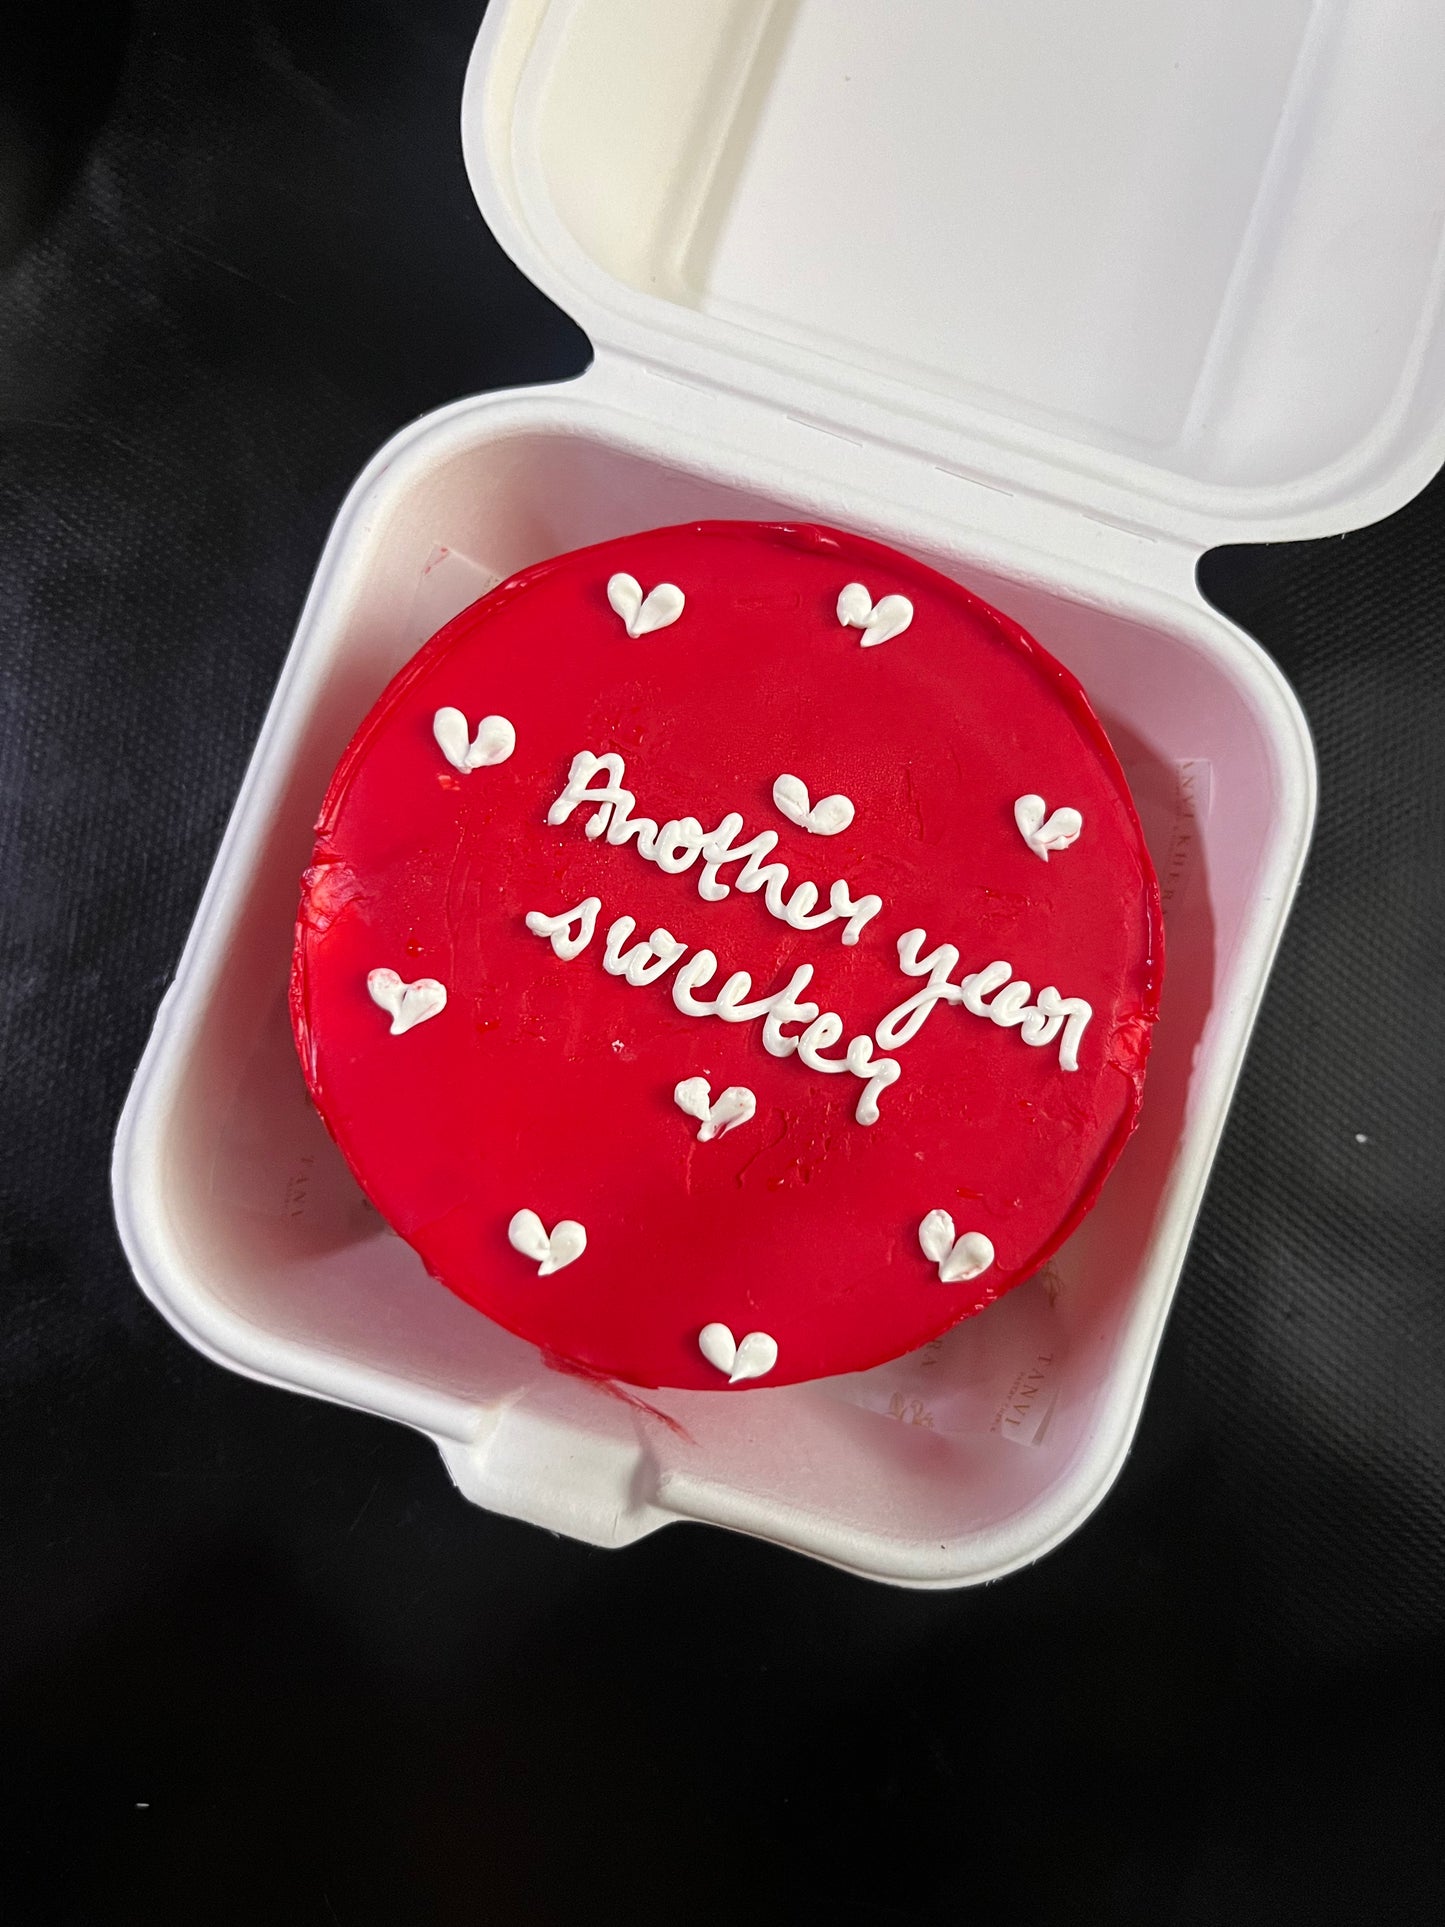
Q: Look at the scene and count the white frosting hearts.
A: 10